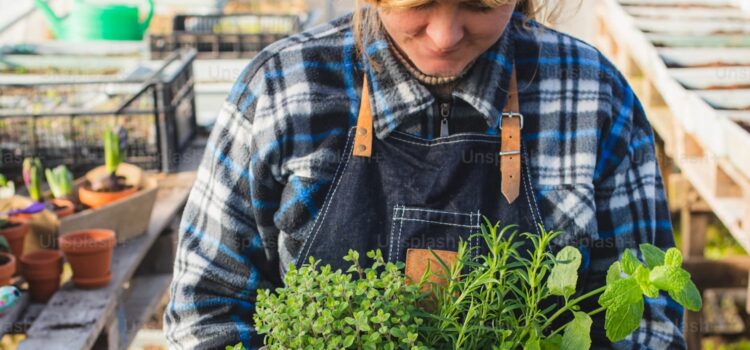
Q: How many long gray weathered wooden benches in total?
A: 1